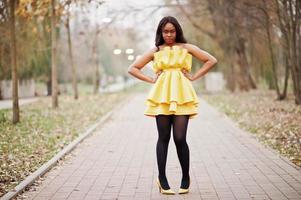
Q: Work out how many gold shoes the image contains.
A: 2